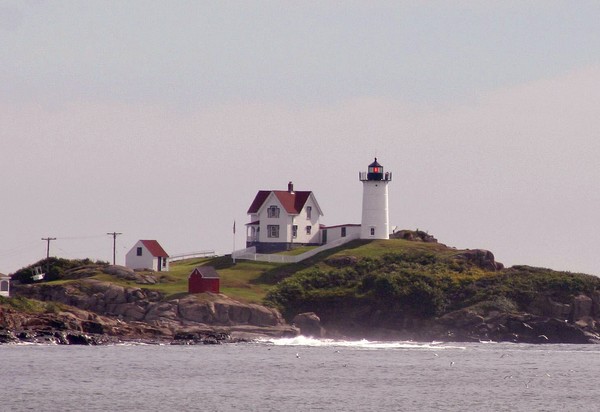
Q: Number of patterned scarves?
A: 0